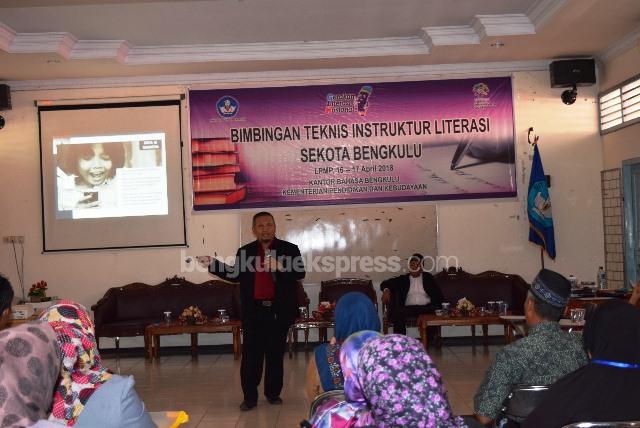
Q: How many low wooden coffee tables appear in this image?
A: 3